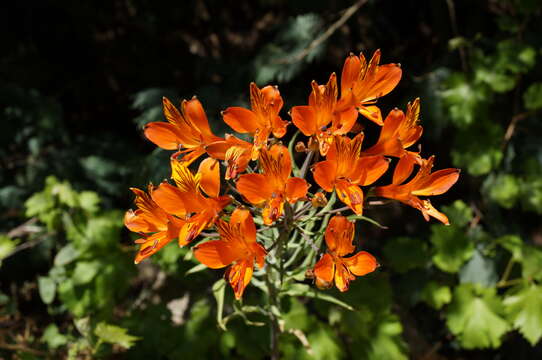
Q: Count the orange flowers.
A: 13